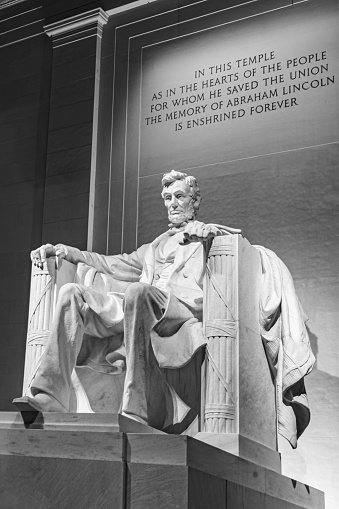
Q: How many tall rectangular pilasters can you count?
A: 1